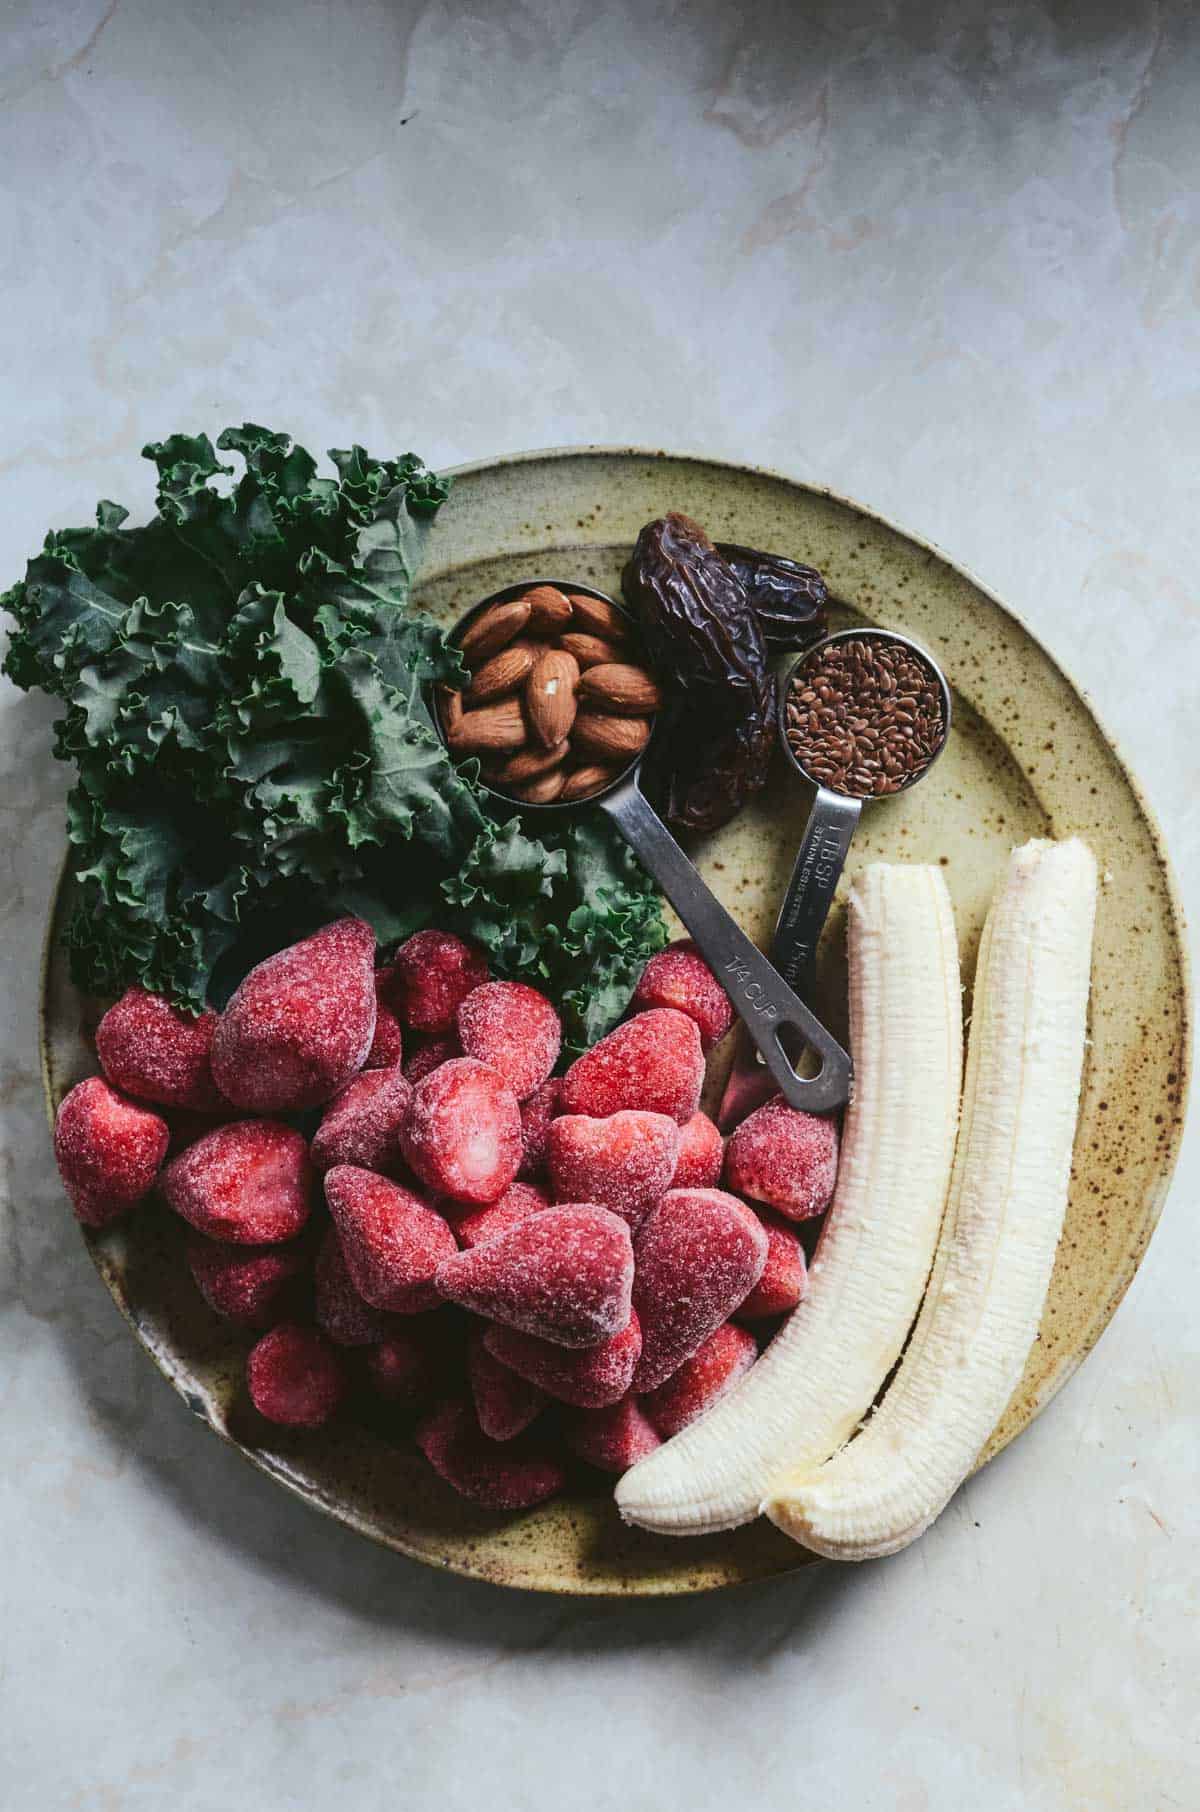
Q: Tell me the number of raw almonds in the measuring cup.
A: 13